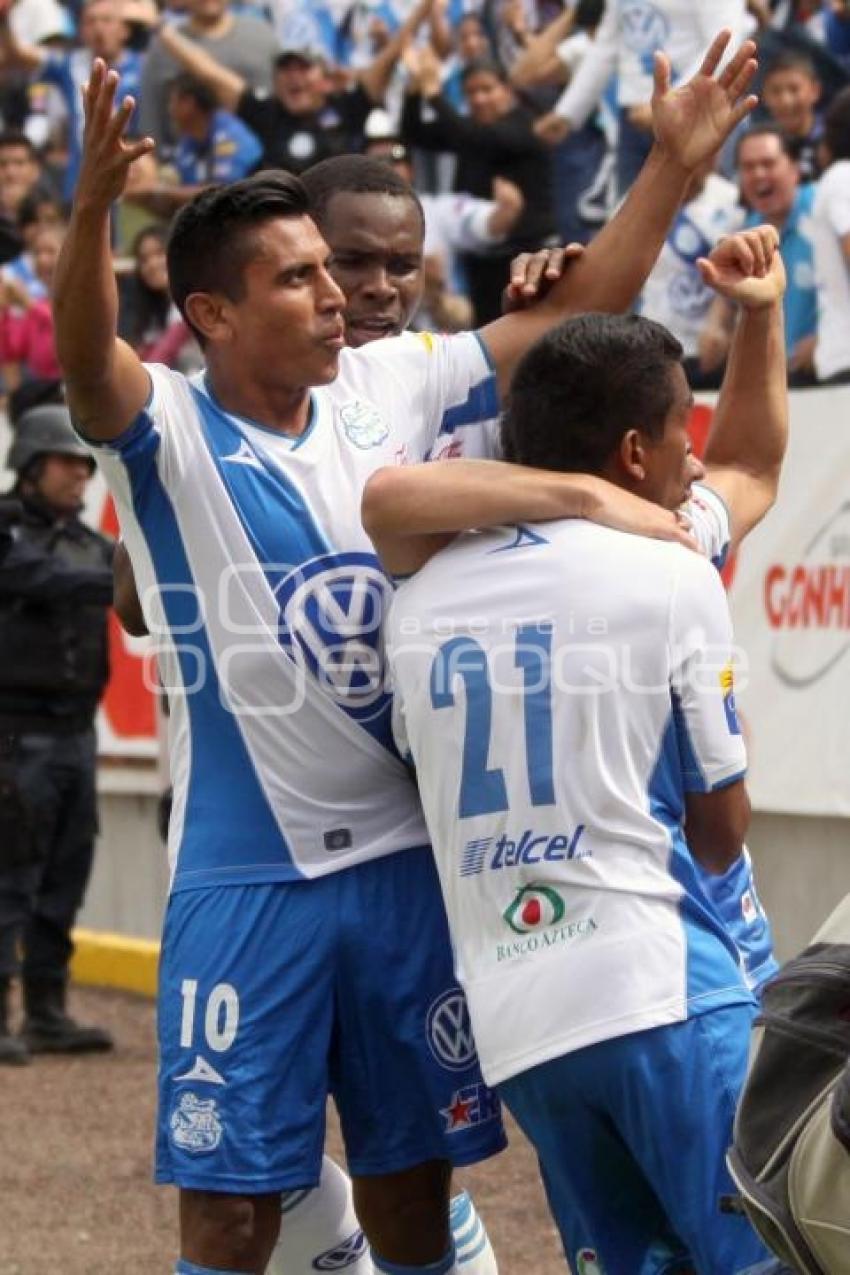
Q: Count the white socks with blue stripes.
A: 2